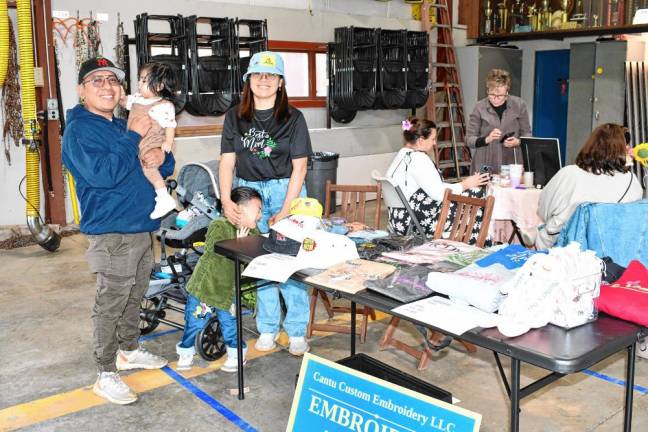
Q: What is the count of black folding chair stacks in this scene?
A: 6